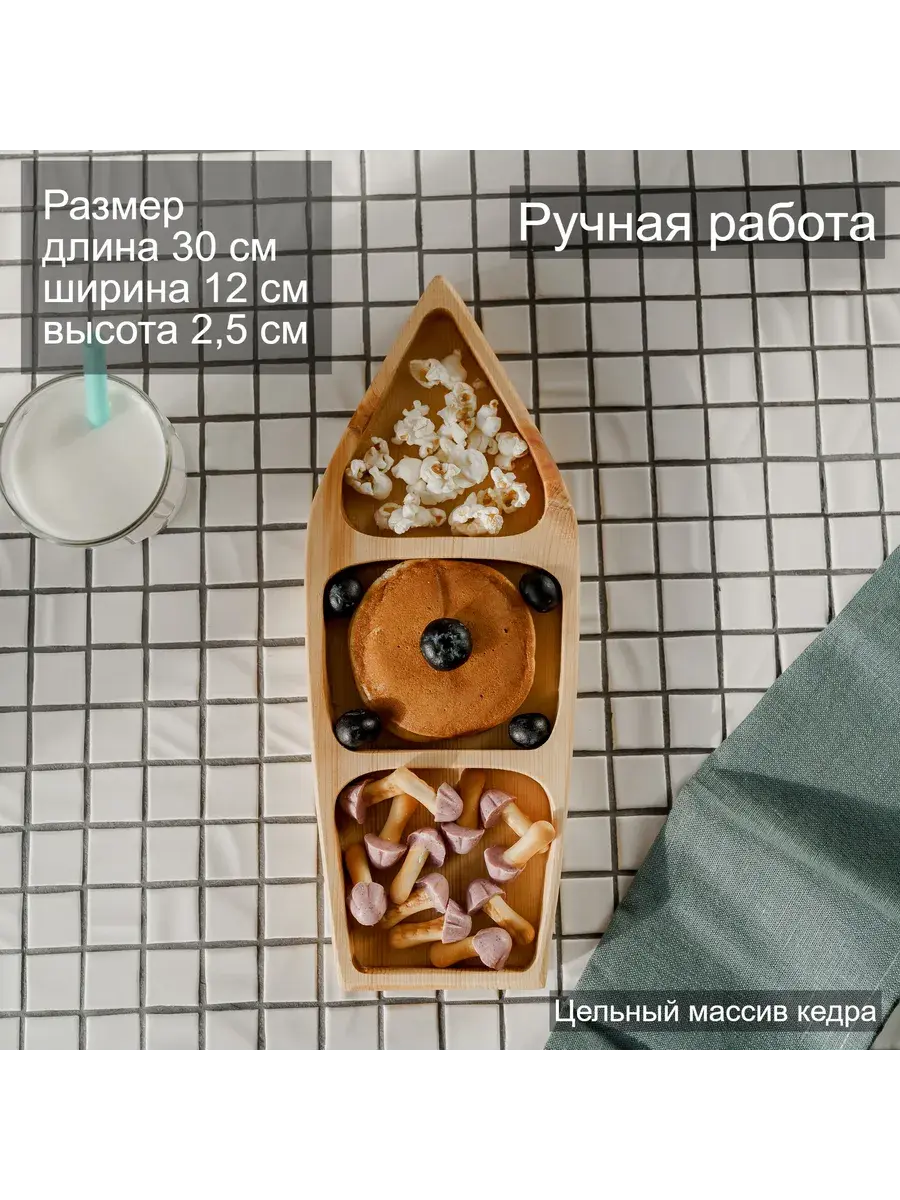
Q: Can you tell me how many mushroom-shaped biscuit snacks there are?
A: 12